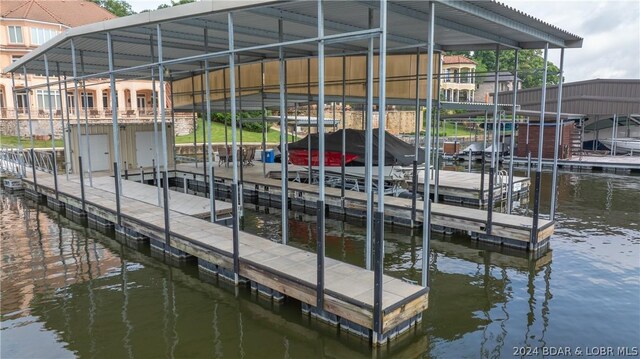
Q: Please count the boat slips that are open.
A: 1